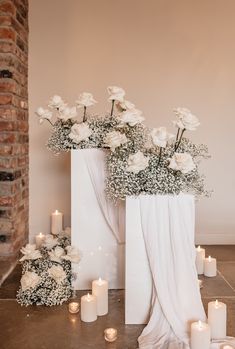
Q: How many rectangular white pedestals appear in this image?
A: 2